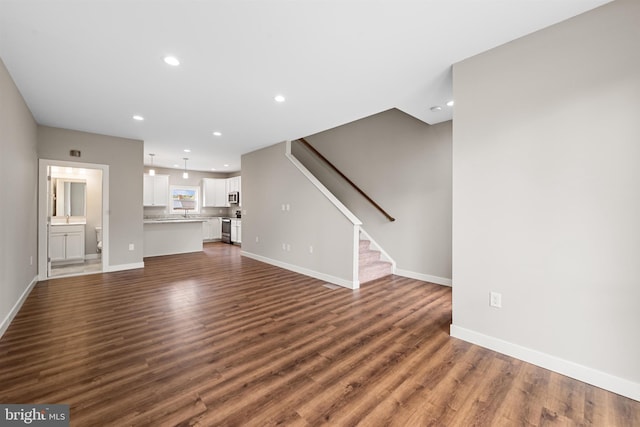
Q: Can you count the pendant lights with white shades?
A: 2